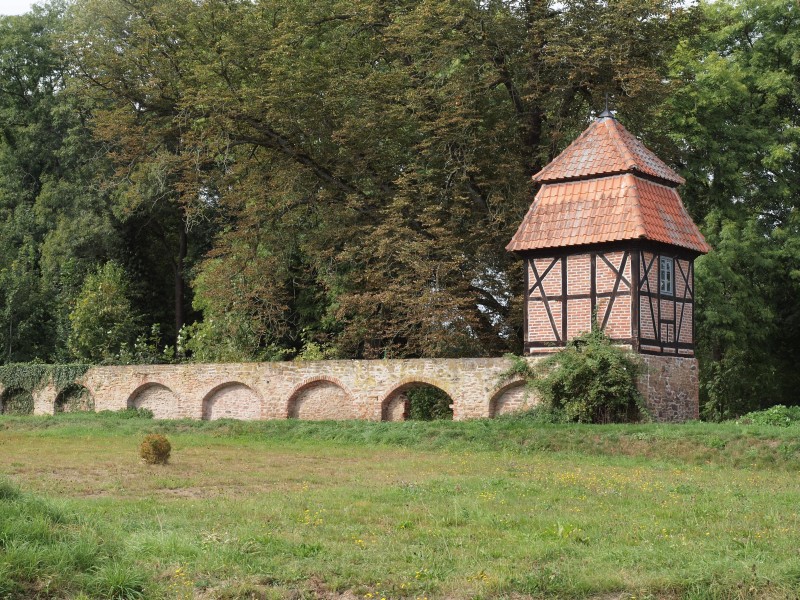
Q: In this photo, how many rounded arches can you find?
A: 7